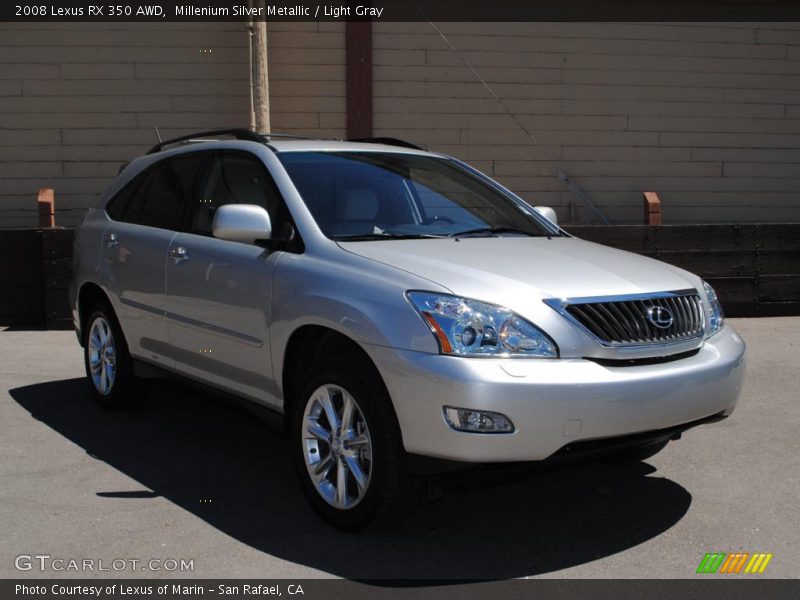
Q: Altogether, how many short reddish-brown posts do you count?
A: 2